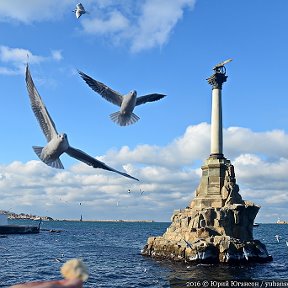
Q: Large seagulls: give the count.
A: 2